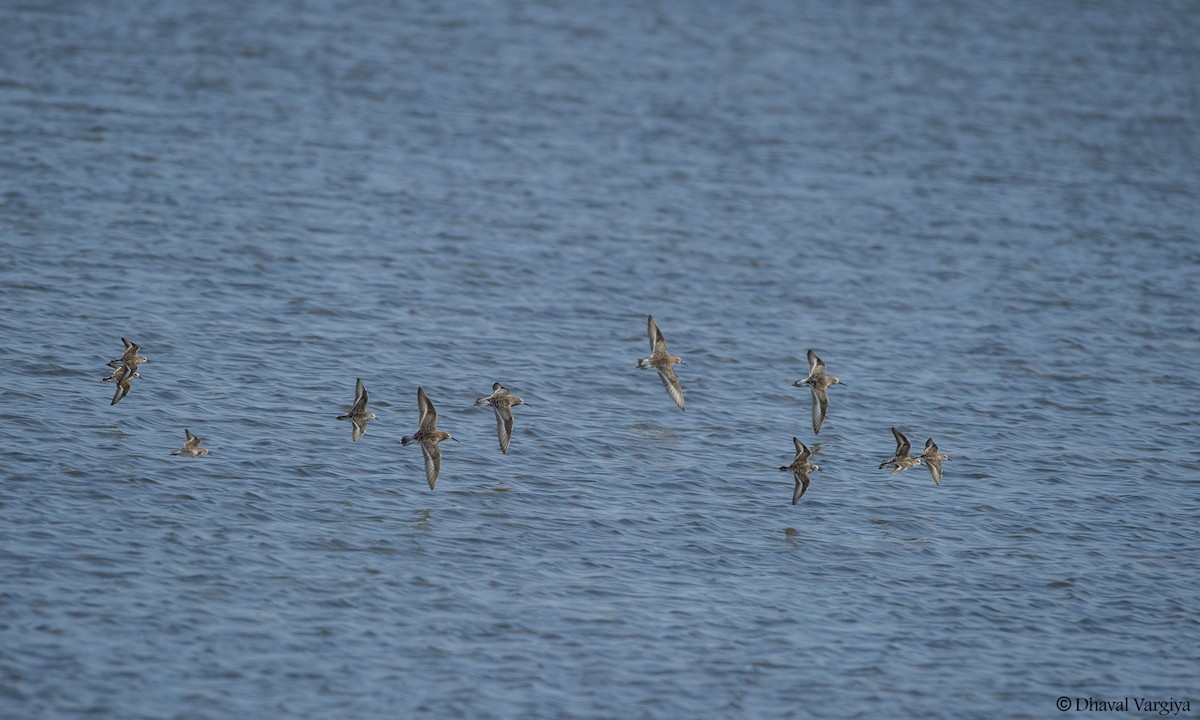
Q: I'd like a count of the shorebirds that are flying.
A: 11